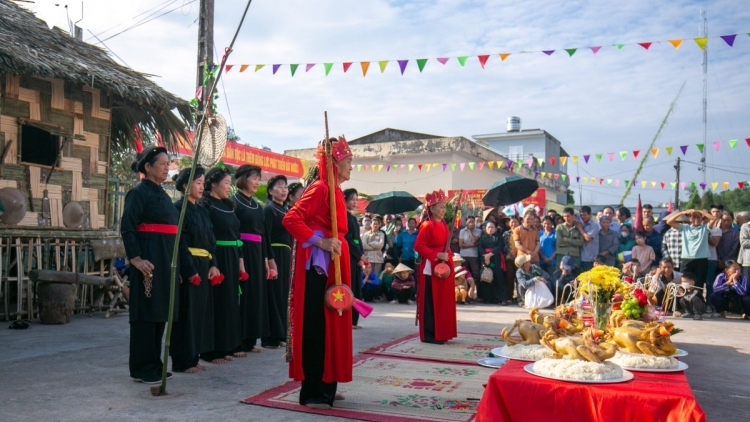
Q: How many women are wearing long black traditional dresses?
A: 7